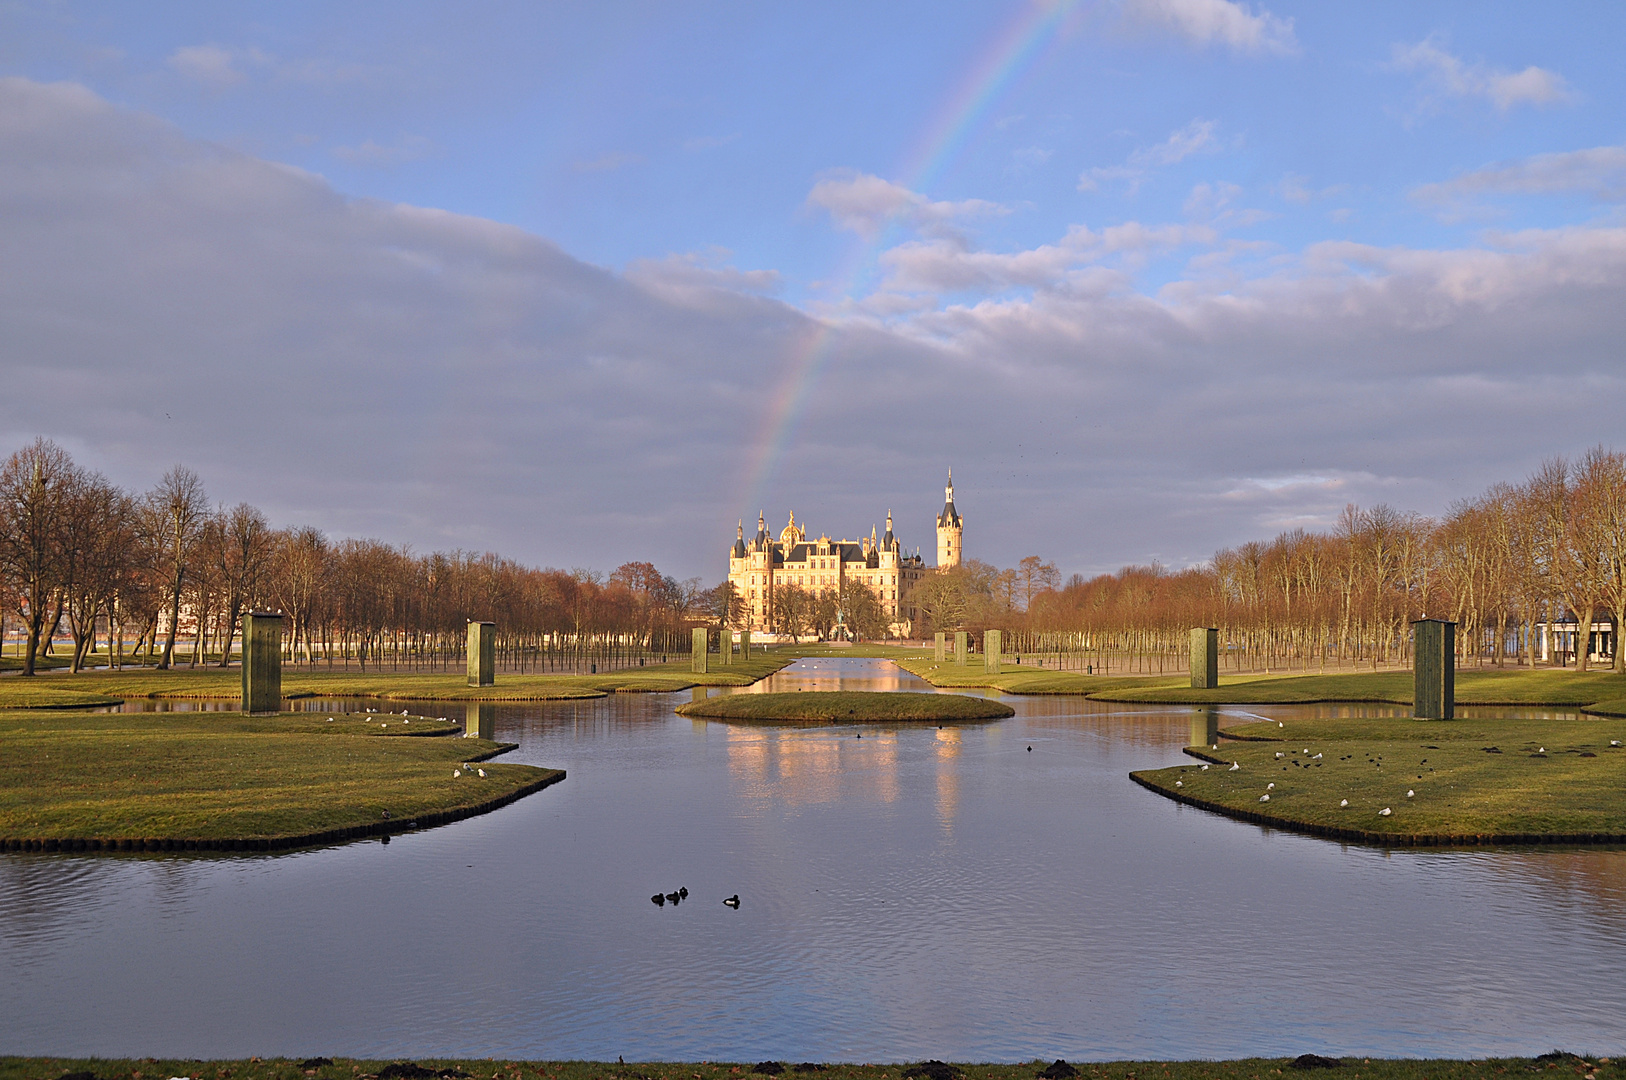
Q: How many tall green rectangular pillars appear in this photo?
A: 10